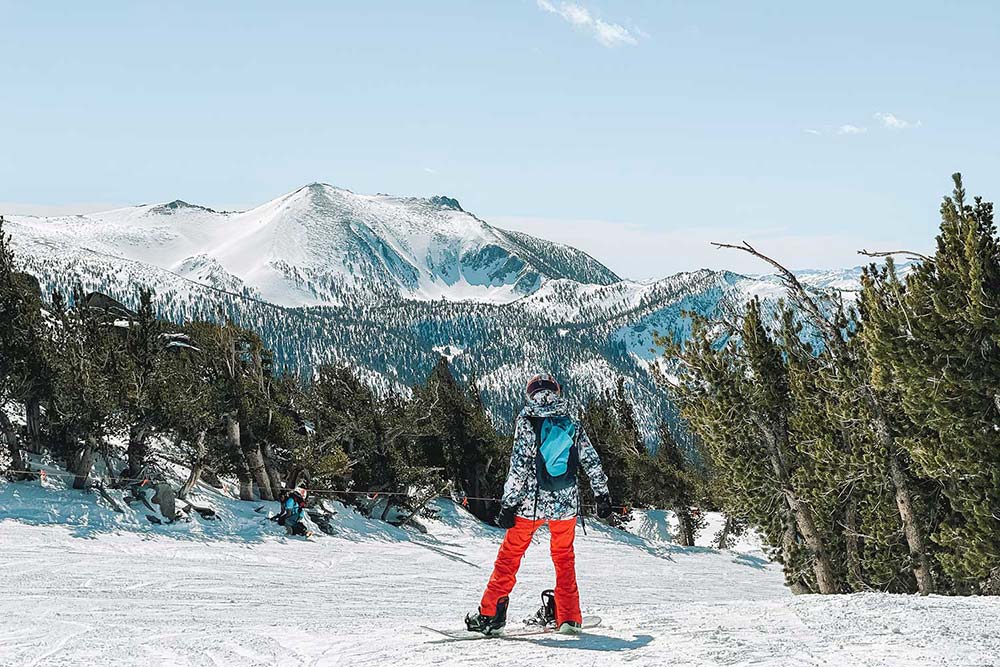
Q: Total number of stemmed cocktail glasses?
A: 0